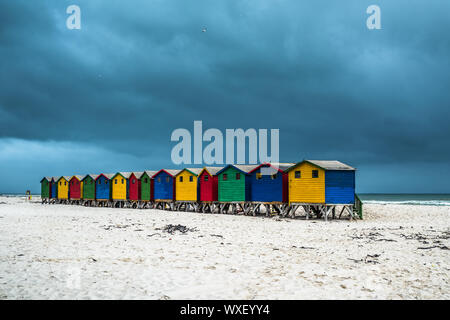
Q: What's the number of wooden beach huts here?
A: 15